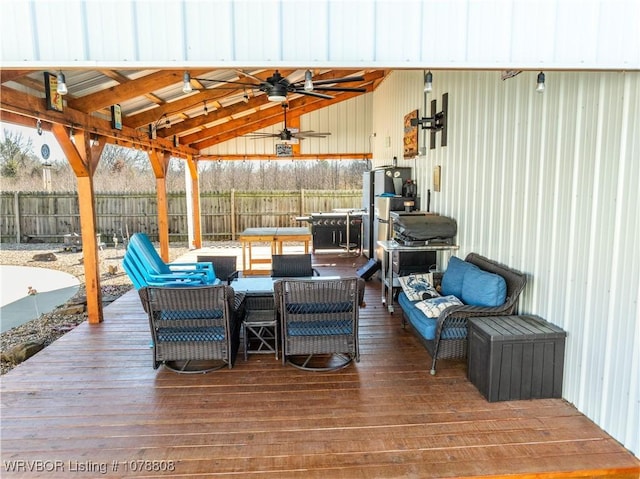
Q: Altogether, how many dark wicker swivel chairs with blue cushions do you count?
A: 2